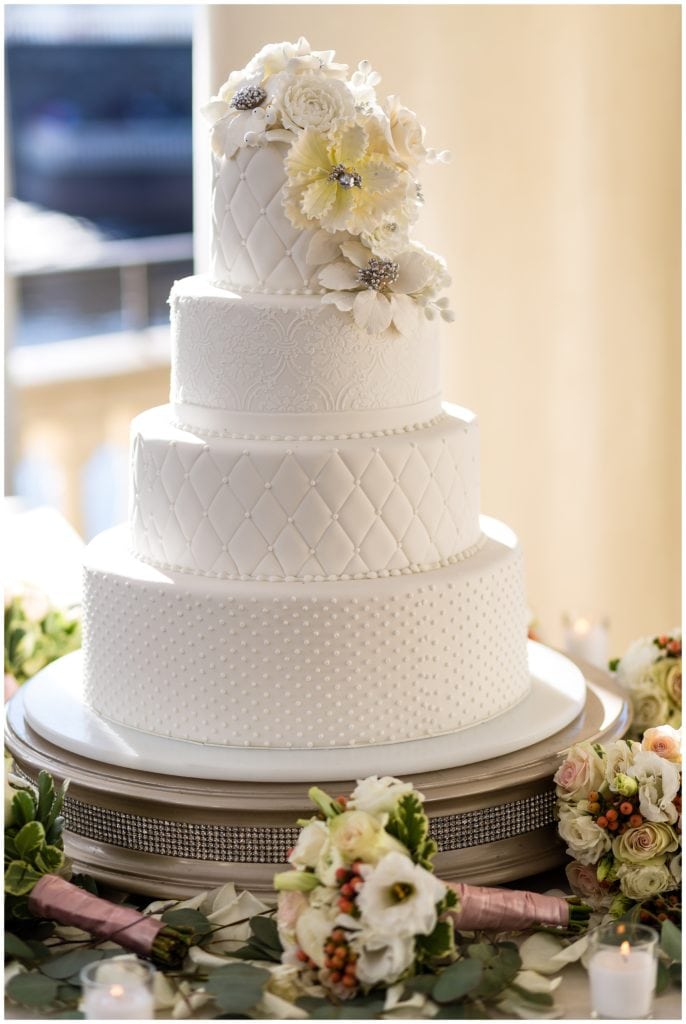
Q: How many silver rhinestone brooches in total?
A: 3